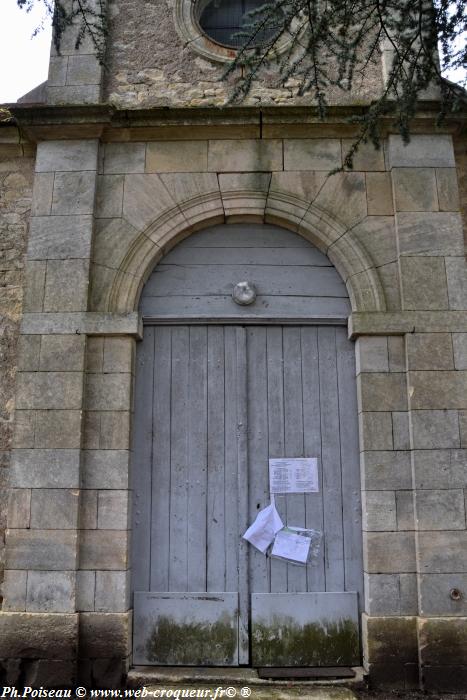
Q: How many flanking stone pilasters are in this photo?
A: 2